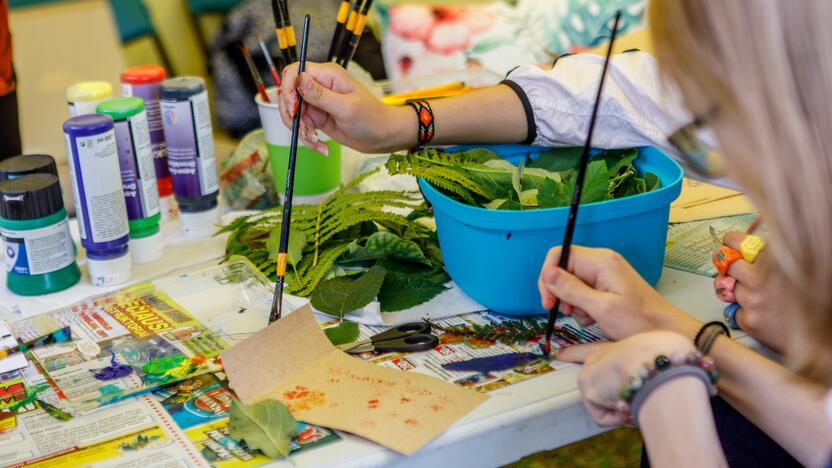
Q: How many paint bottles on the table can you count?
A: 7